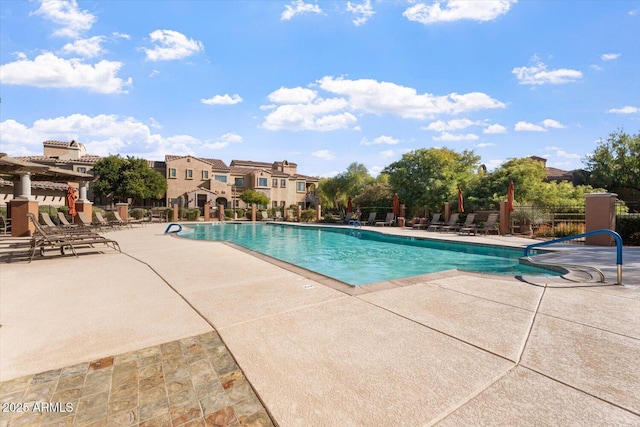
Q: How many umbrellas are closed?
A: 5